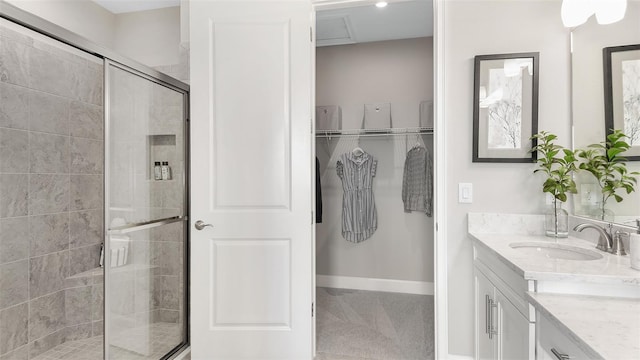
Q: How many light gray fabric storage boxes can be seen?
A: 3